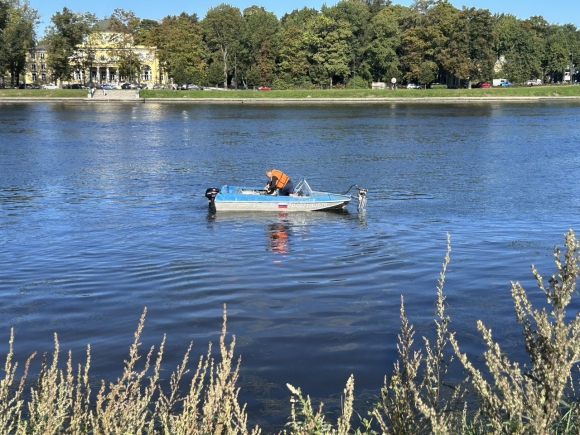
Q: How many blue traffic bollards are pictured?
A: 0